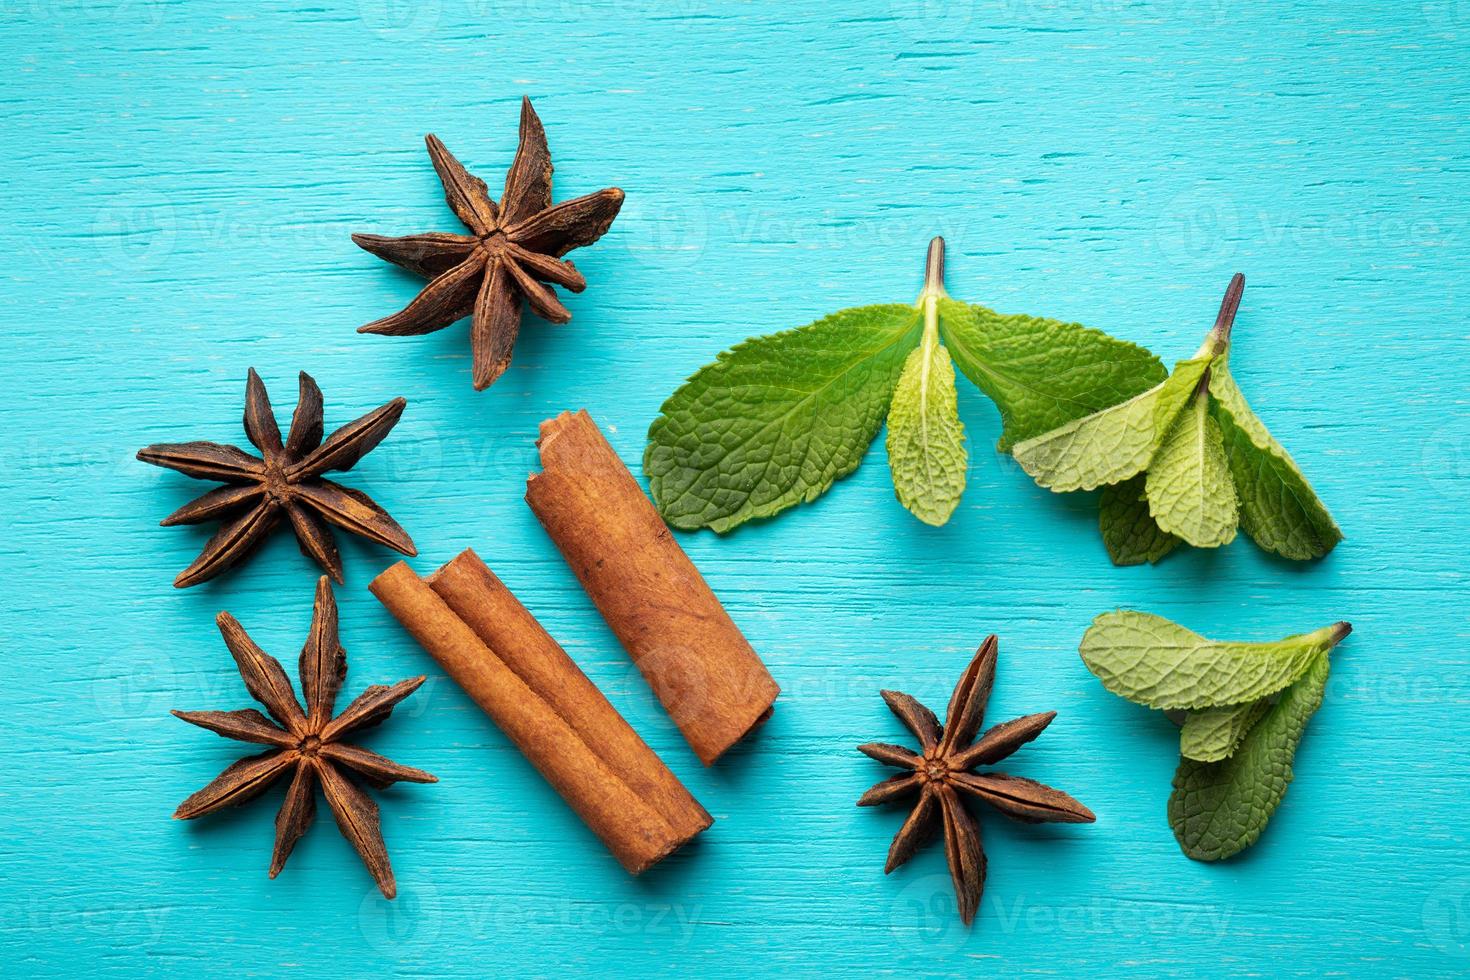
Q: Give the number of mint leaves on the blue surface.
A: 10